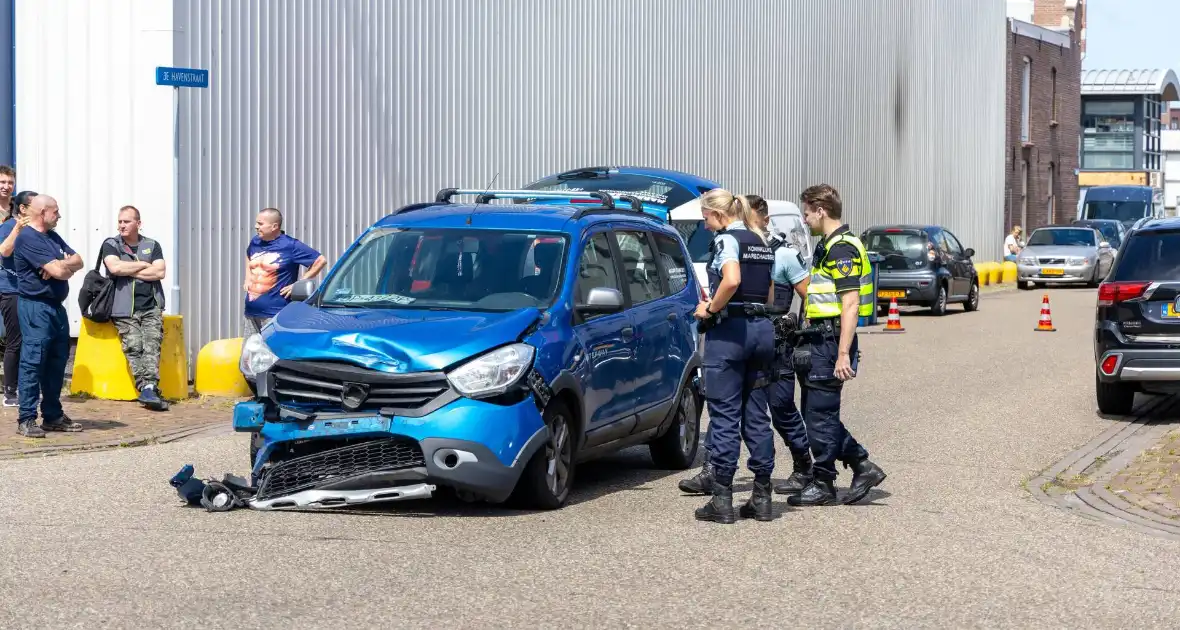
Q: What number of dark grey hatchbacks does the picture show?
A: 1